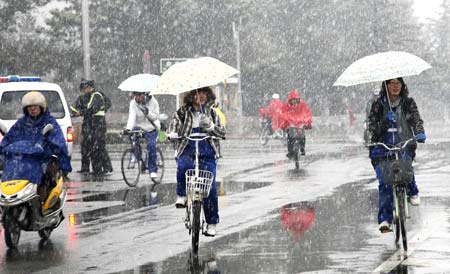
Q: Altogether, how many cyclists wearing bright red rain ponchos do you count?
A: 2